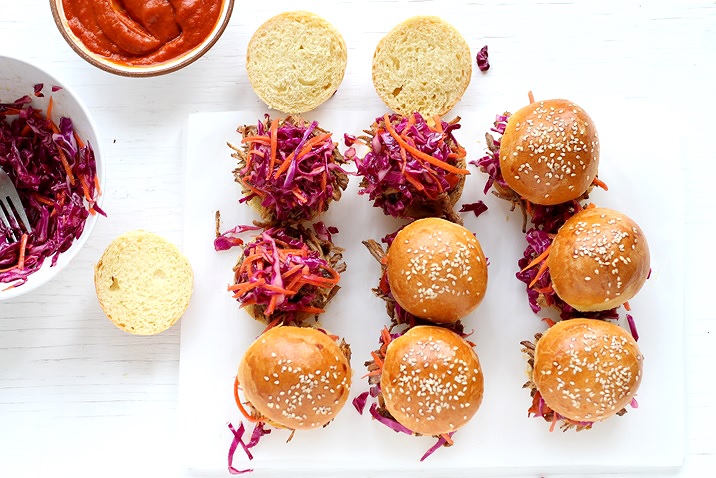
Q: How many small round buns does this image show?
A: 9